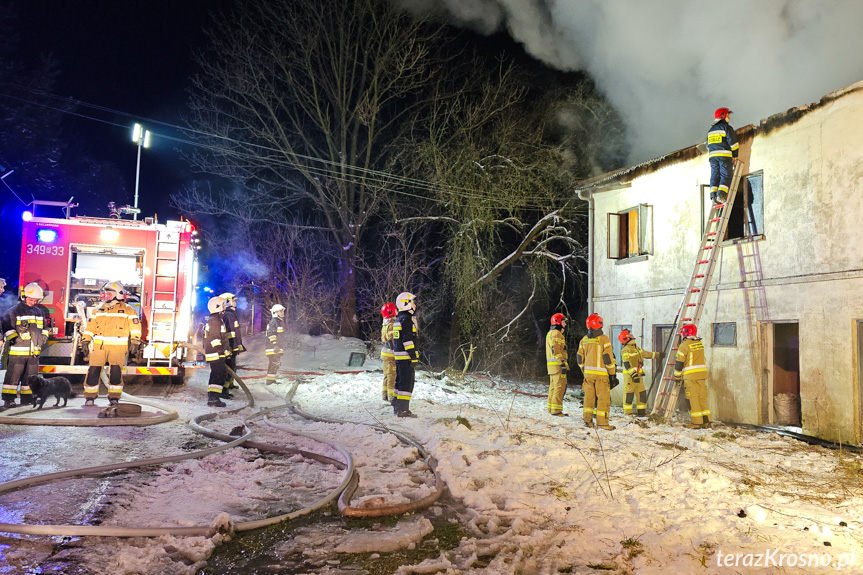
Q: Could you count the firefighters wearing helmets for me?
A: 12